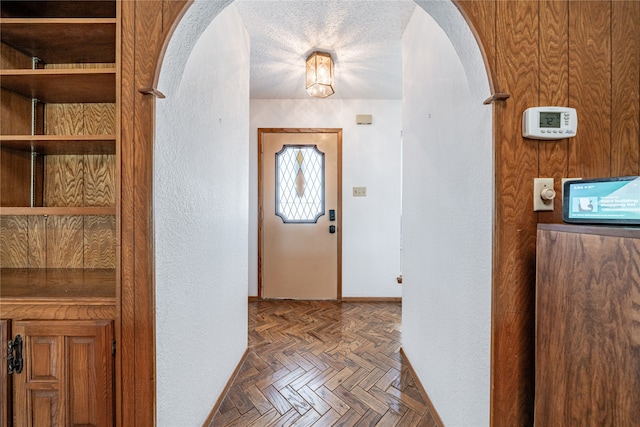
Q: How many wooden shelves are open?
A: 5